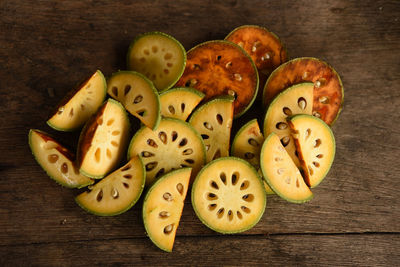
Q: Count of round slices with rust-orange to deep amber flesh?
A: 3